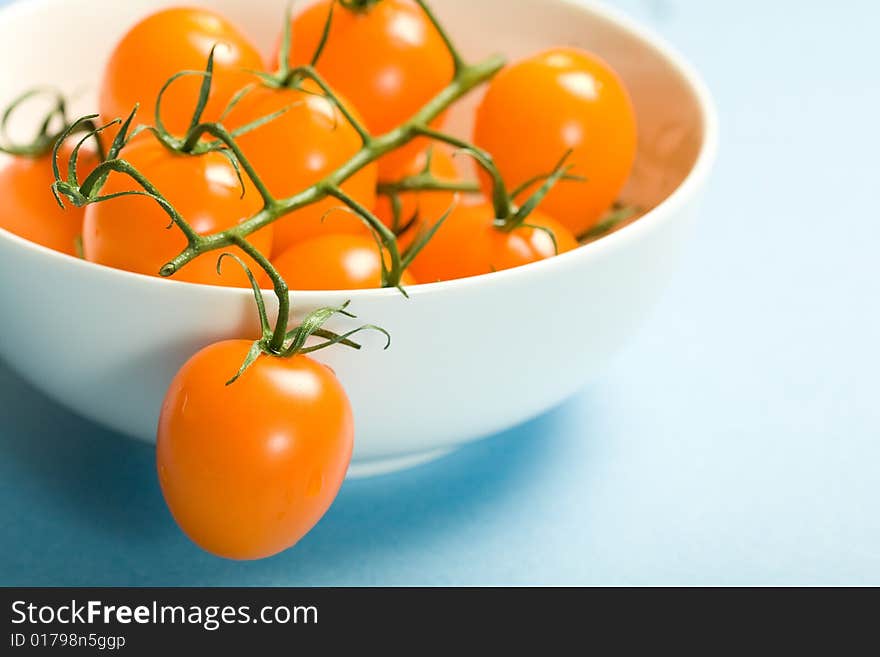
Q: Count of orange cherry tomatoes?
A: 10